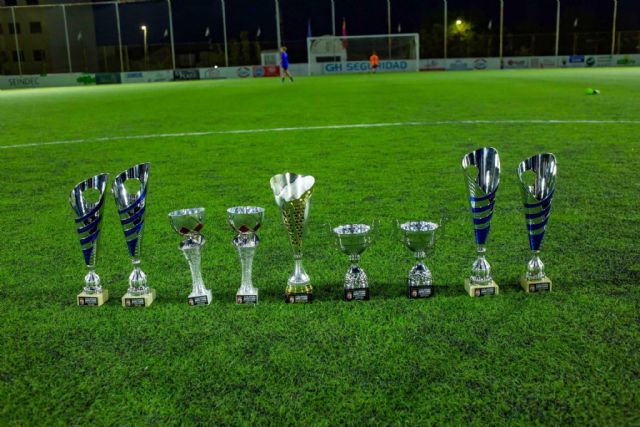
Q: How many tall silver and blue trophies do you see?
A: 4